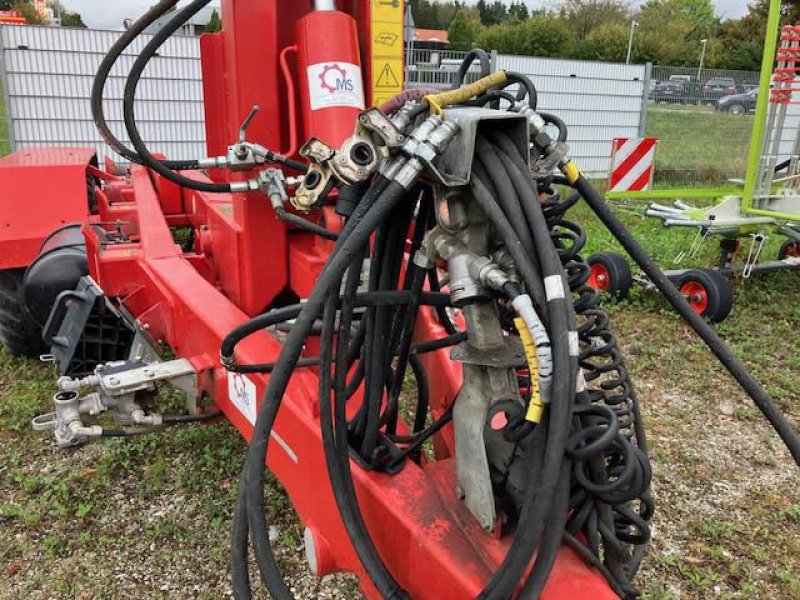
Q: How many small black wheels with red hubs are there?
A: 3